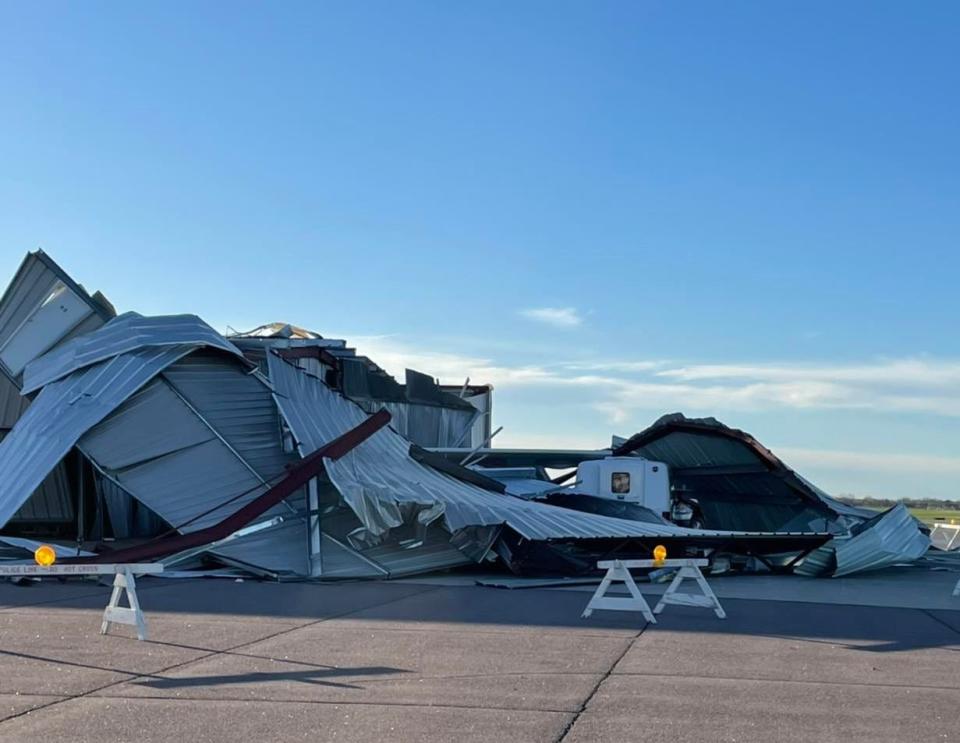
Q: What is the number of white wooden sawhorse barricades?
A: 3